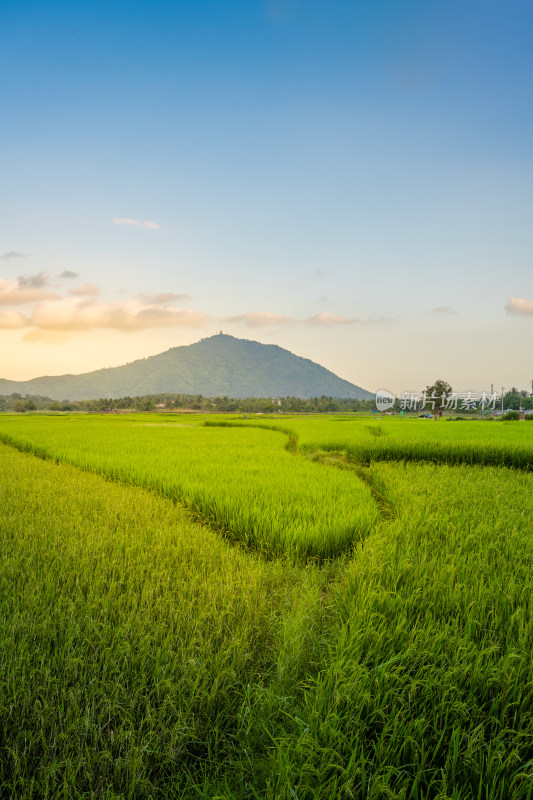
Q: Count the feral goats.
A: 0